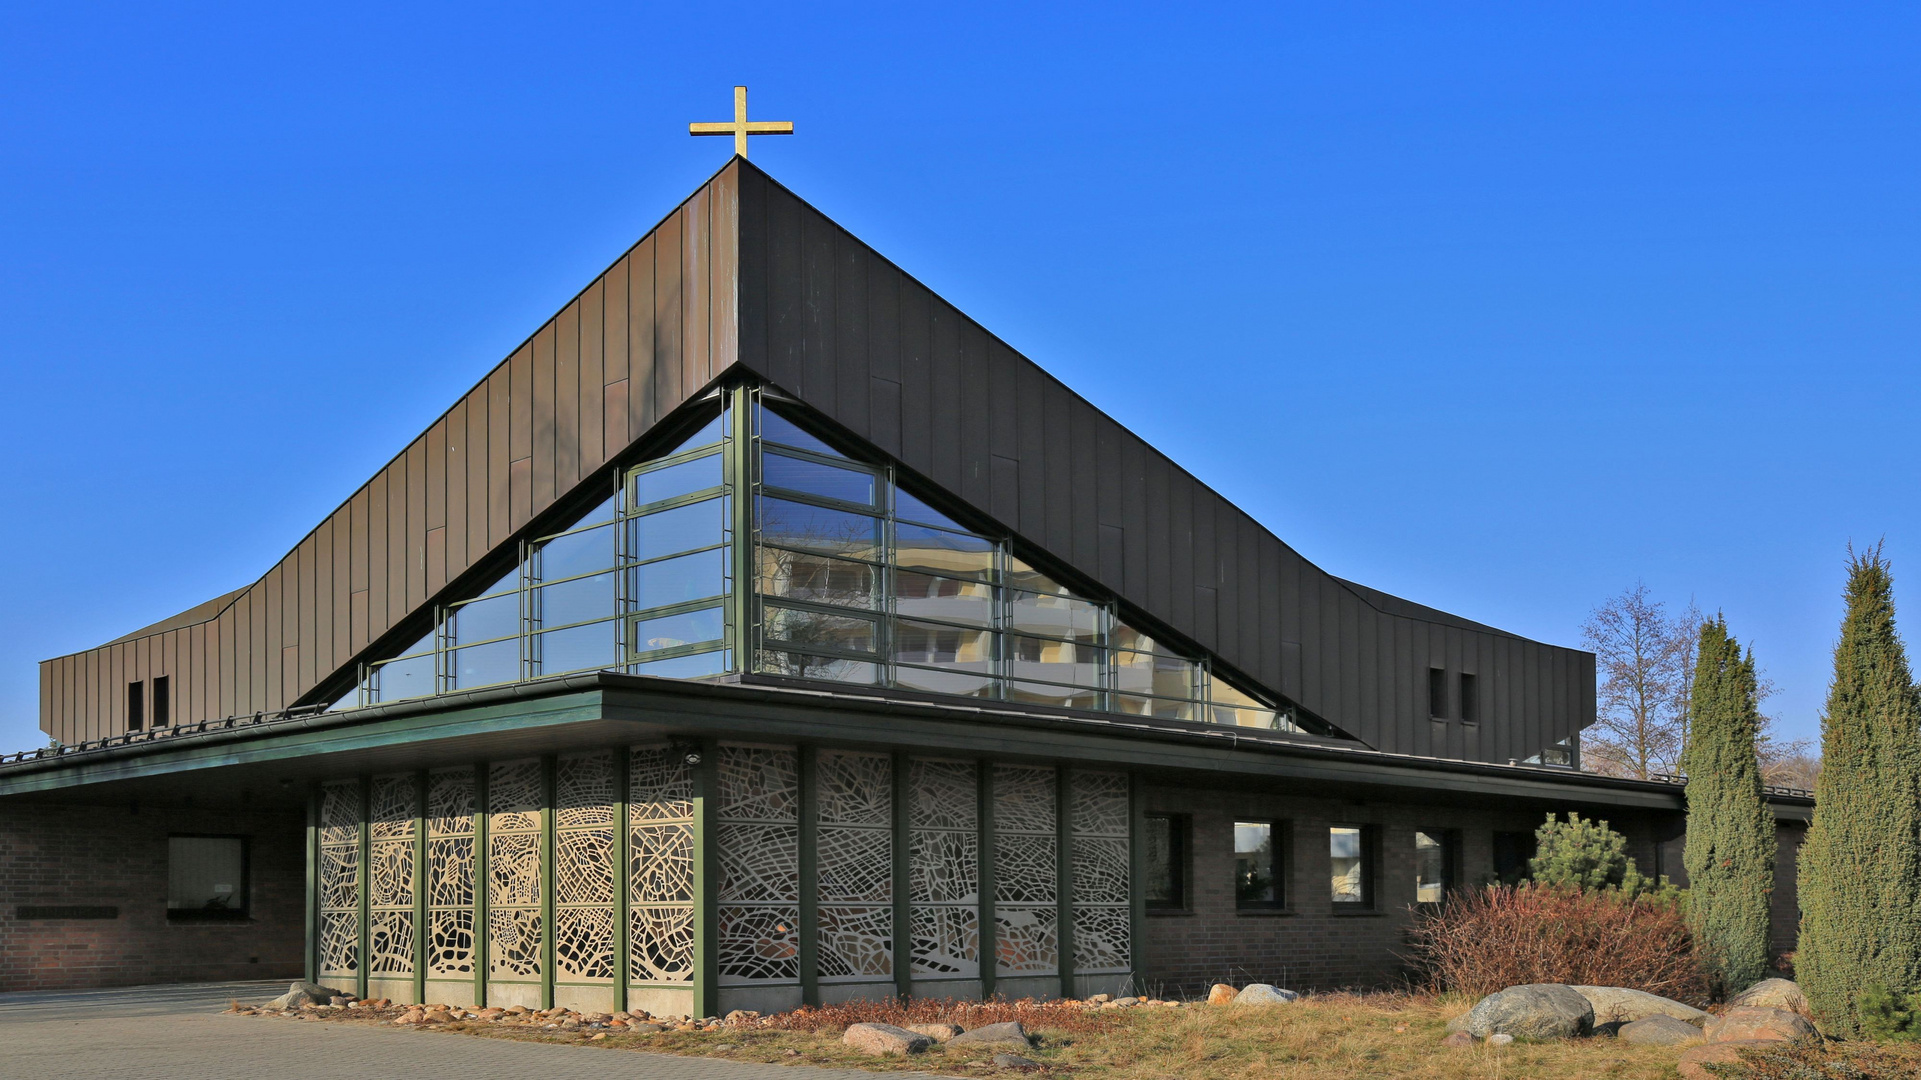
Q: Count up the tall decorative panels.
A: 11